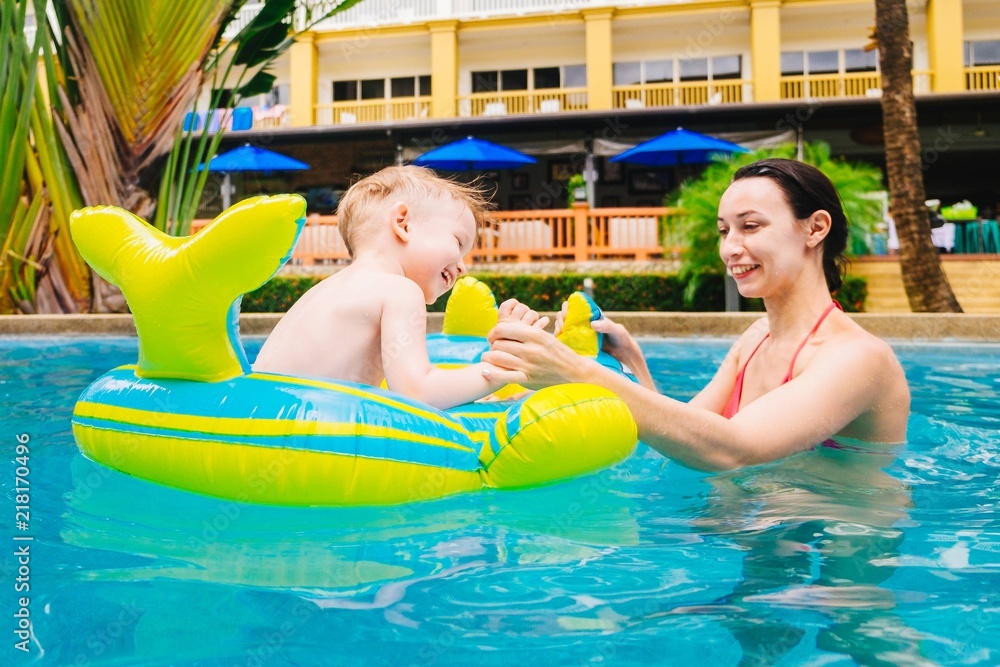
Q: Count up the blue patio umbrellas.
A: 3